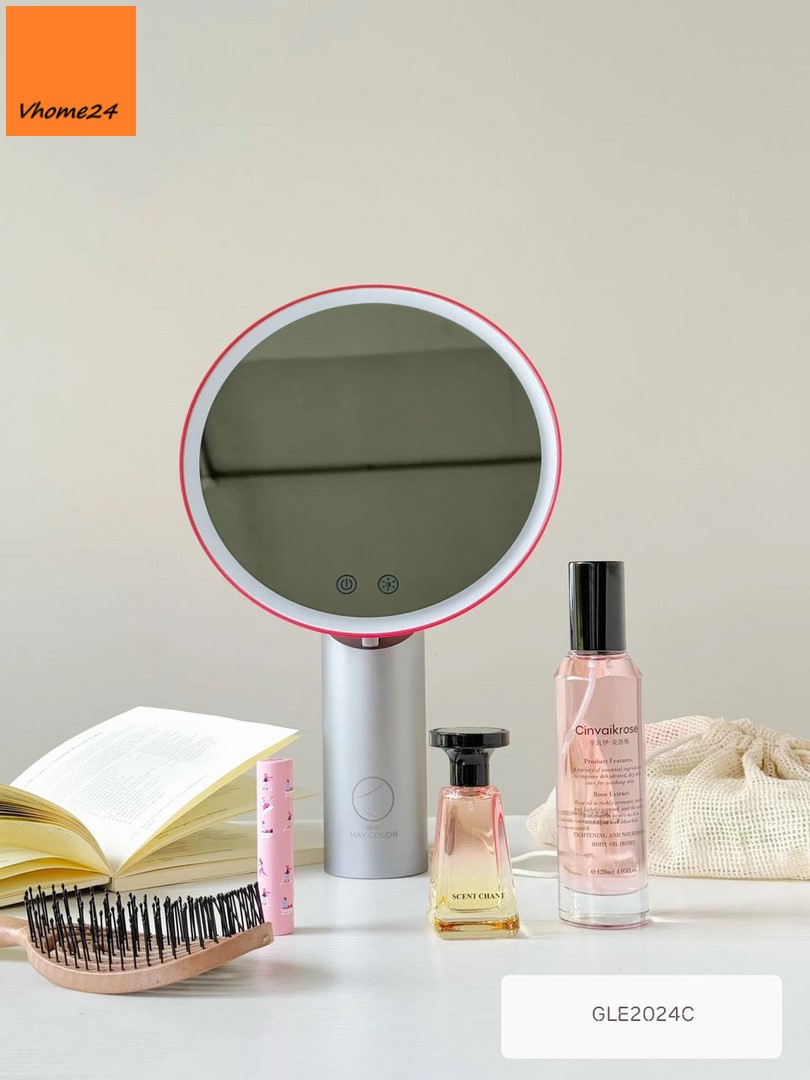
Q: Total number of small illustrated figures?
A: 9